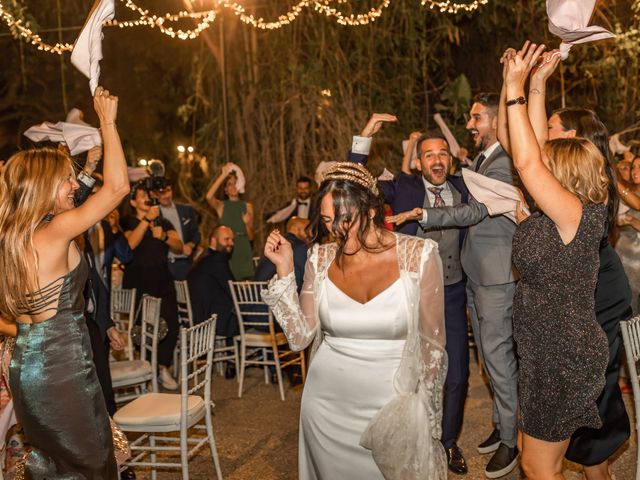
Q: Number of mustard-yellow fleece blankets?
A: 0